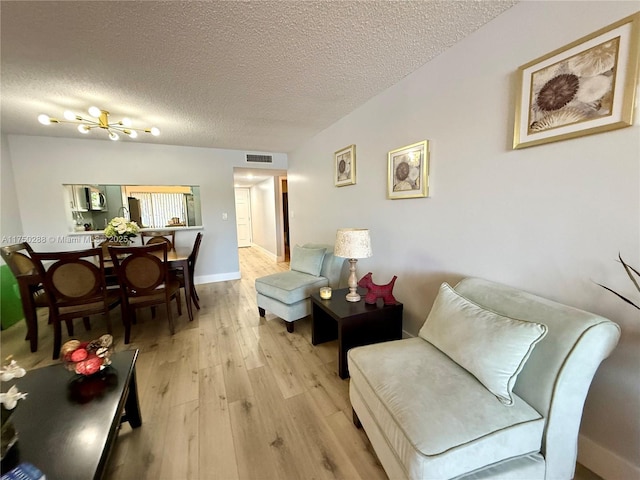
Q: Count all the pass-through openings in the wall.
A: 1